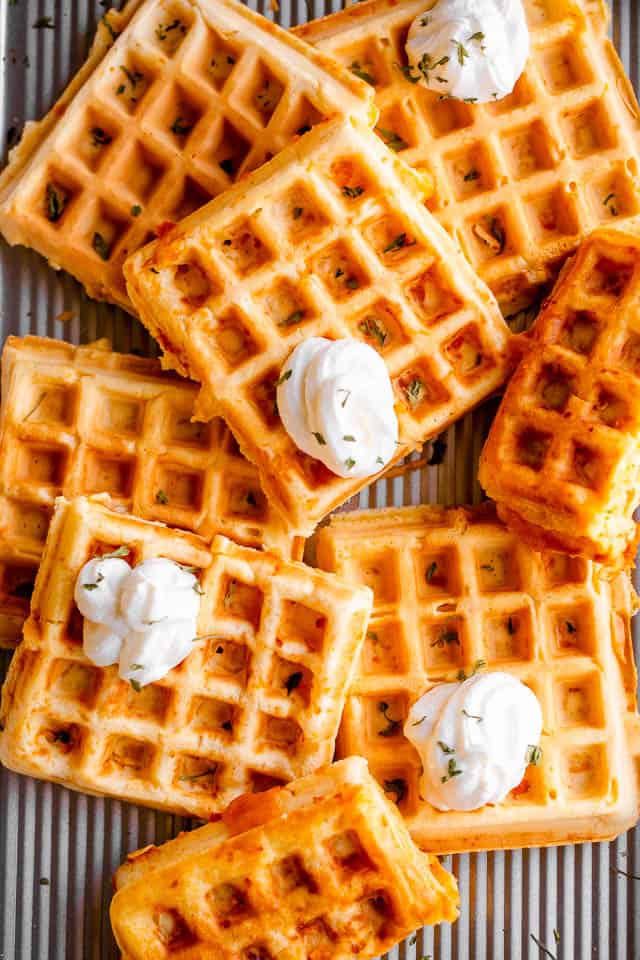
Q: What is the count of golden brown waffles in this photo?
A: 8